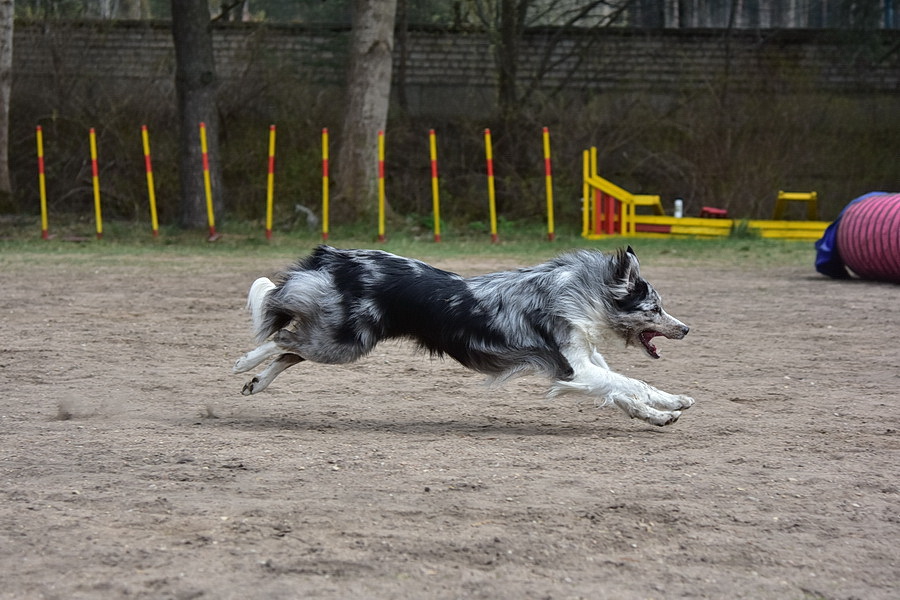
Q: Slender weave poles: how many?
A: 10